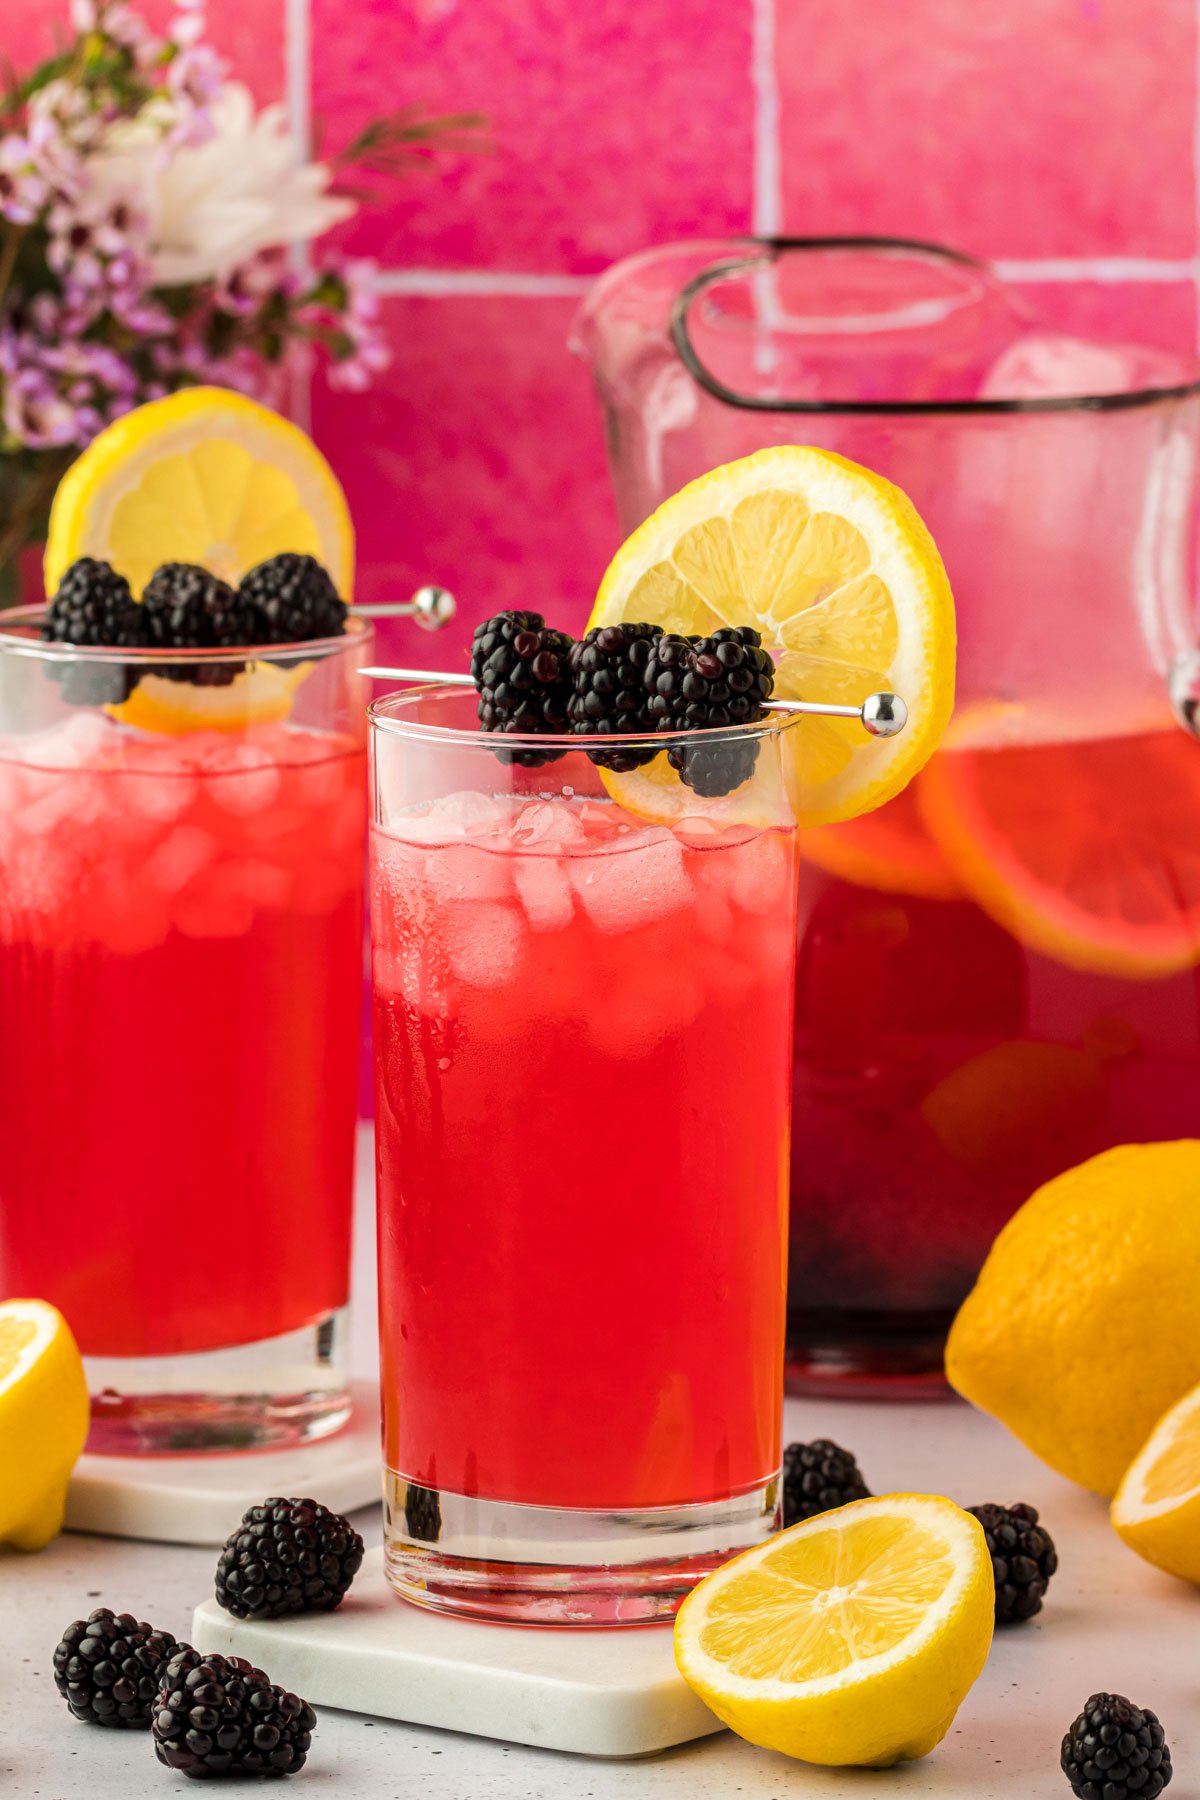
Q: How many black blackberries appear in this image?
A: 12